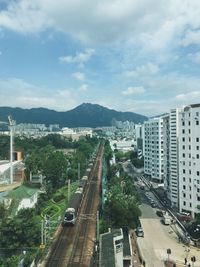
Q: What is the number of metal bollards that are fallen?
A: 0